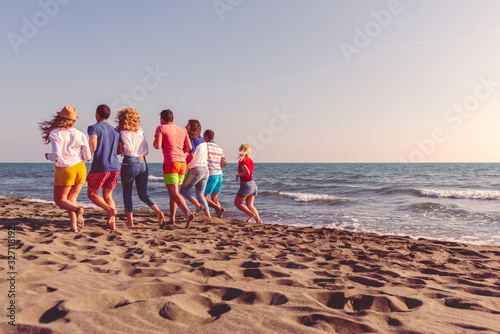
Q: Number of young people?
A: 7